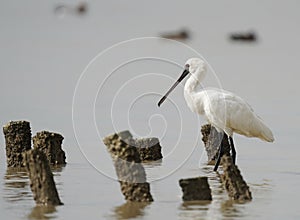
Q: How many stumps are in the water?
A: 8